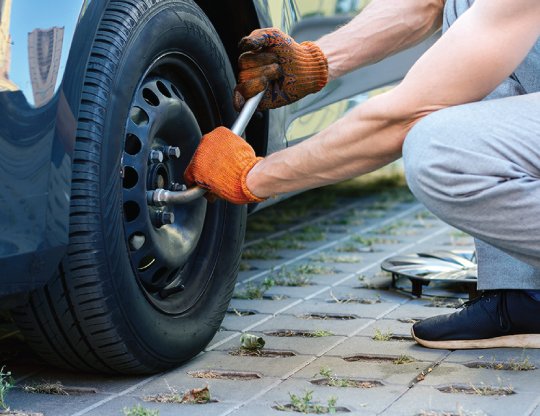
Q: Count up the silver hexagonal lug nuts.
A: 4